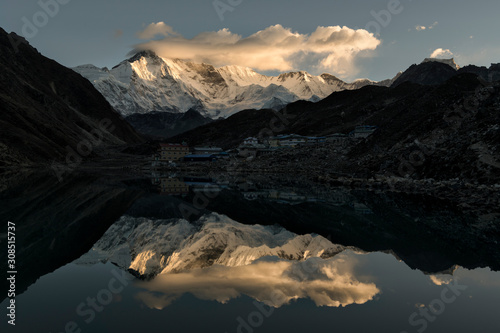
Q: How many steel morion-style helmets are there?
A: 0